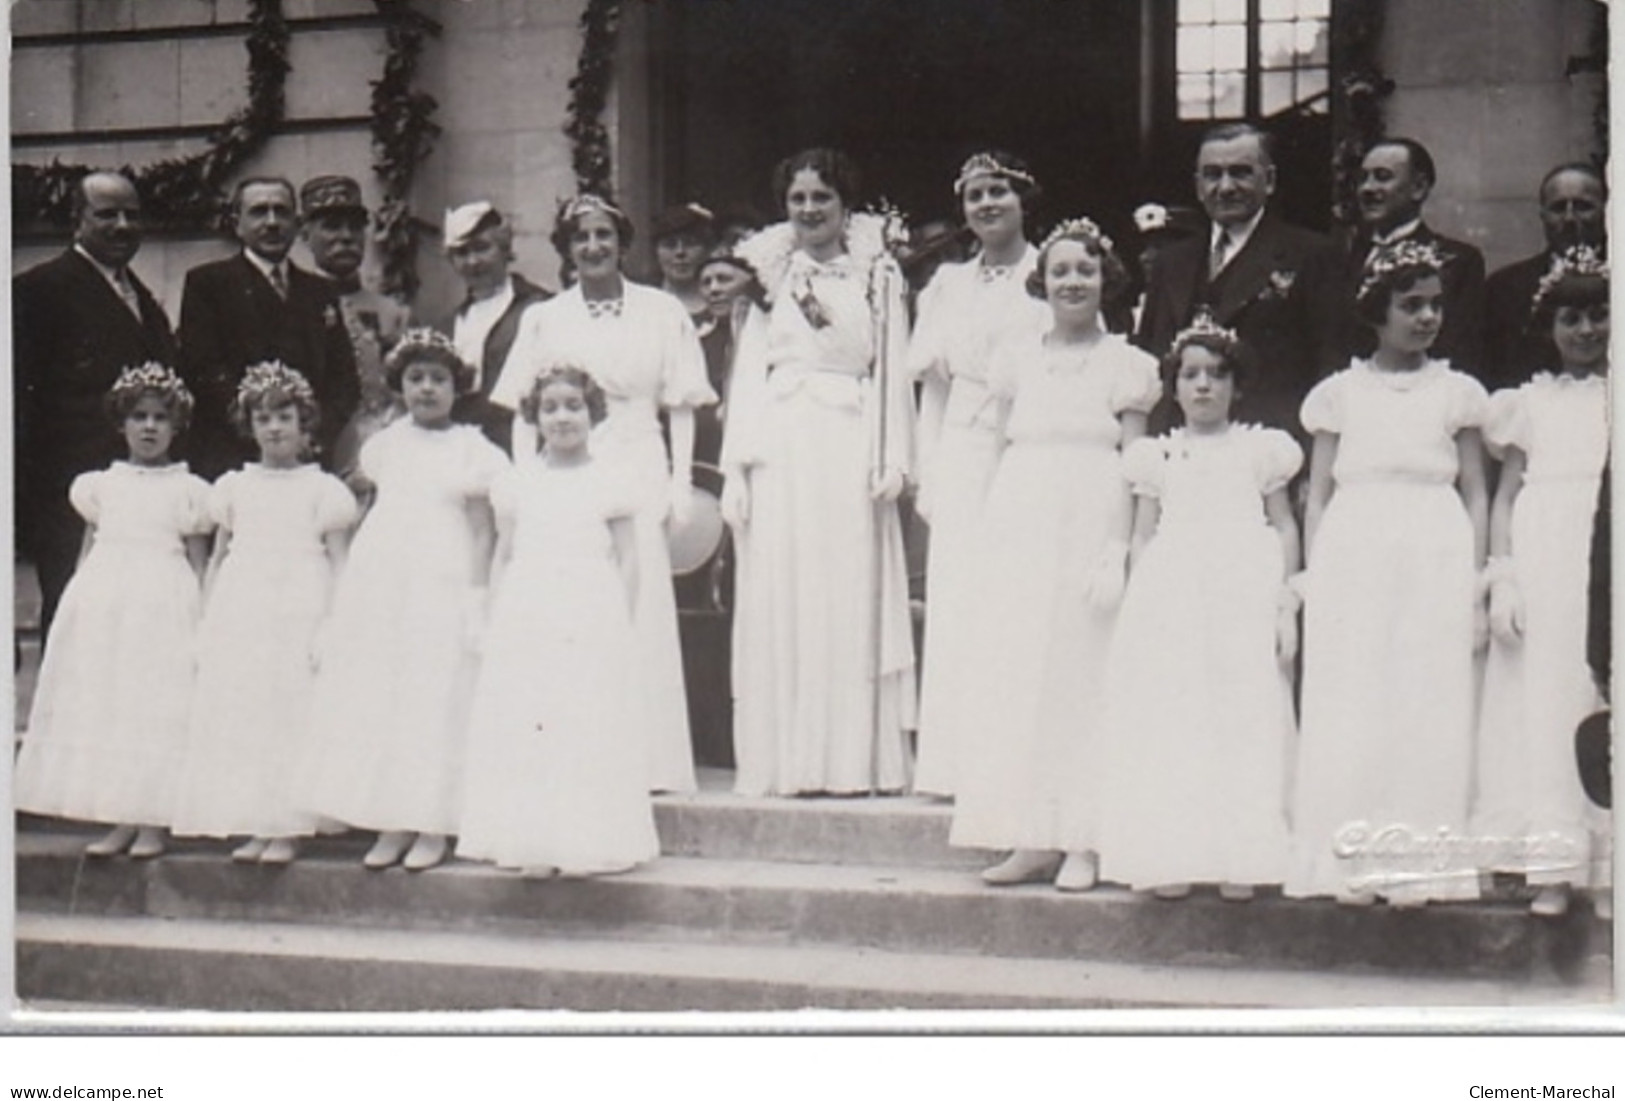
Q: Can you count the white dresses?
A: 11